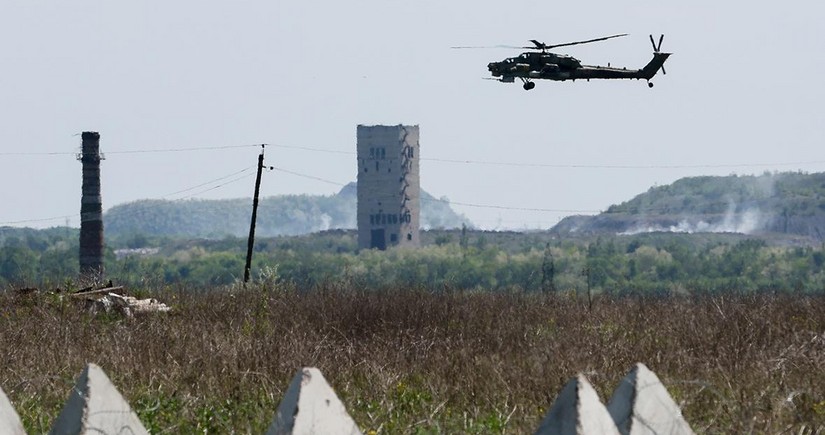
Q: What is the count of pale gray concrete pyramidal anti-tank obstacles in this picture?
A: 5